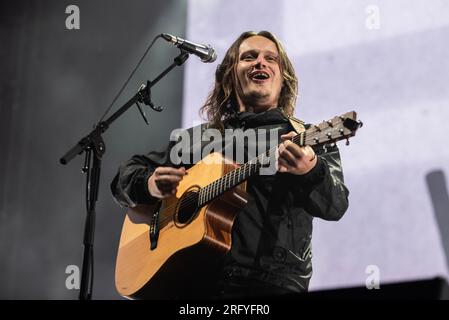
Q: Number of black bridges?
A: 1